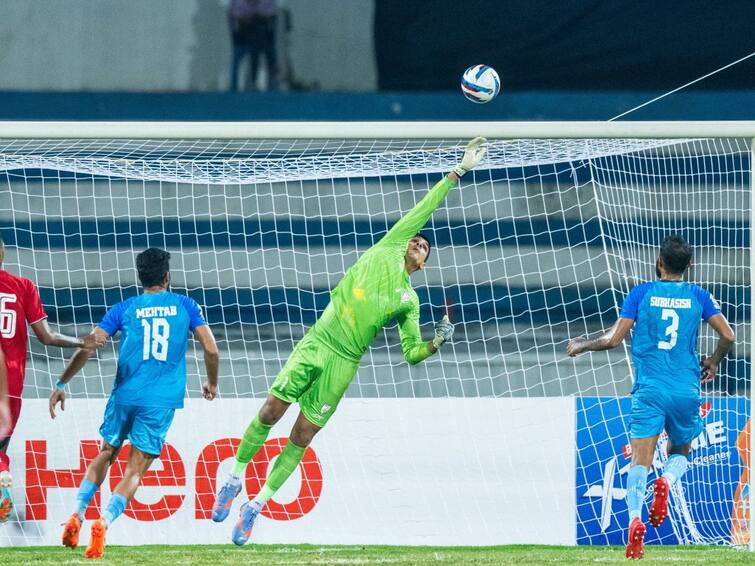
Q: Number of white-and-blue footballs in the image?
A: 1